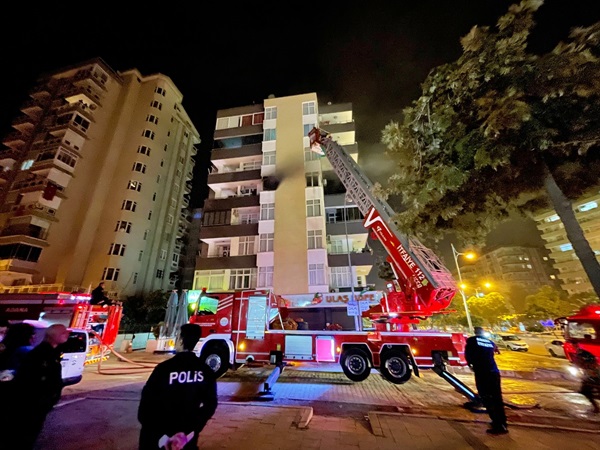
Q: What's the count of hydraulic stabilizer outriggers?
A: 2